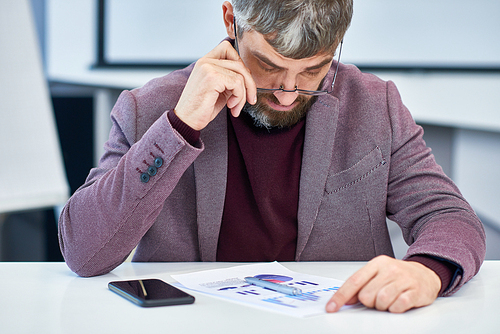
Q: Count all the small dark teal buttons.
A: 3